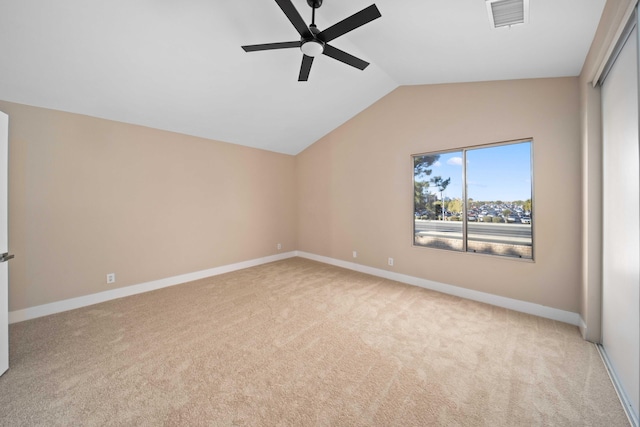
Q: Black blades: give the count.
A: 5